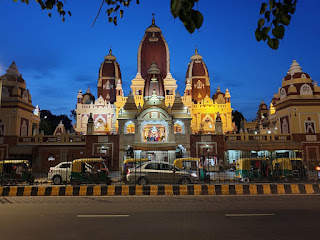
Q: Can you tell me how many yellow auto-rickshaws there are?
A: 6